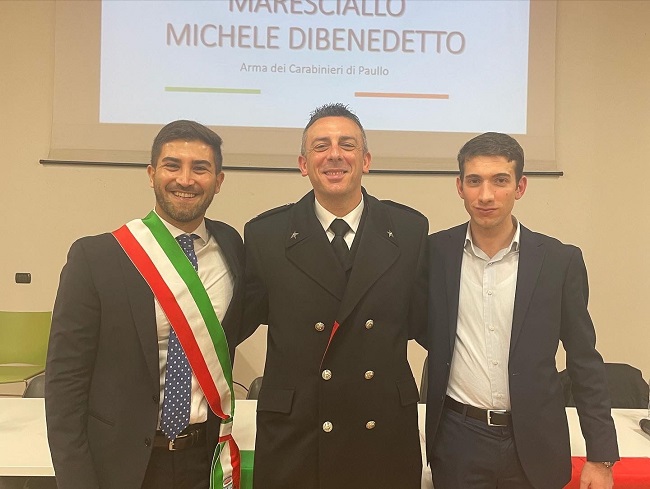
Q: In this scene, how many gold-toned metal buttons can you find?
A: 6